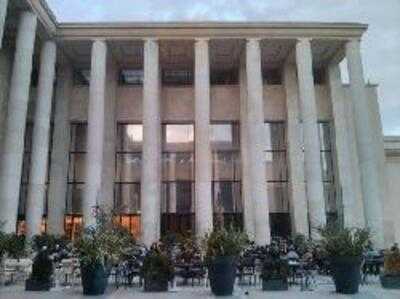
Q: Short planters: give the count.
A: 4